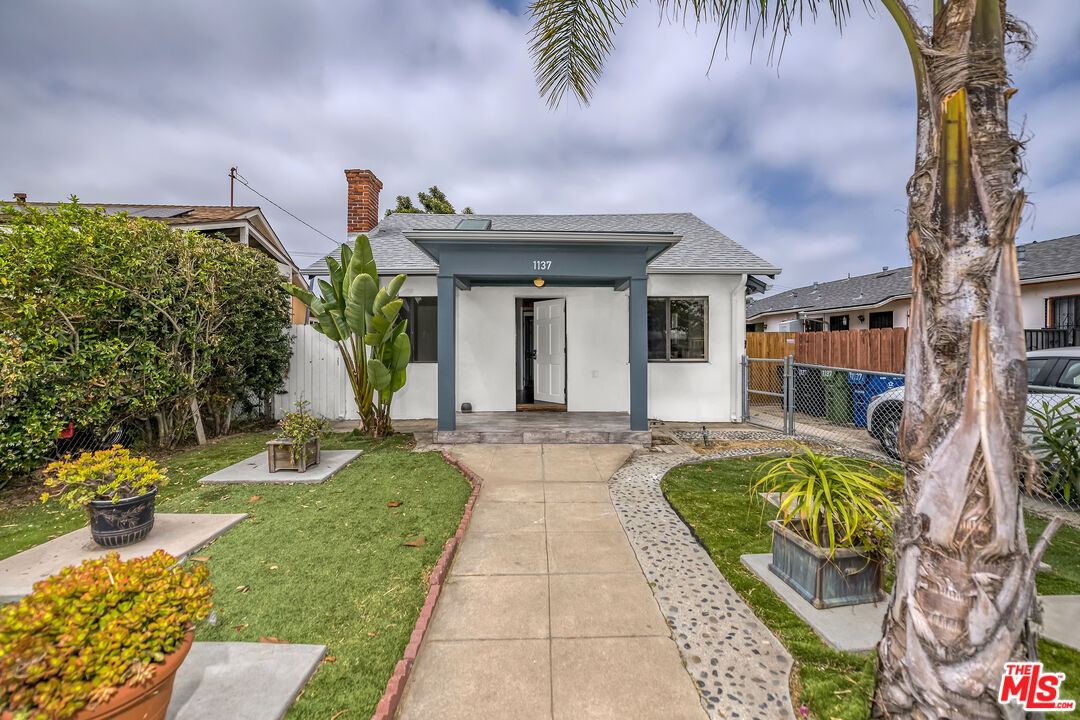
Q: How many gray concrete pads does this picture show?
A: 6